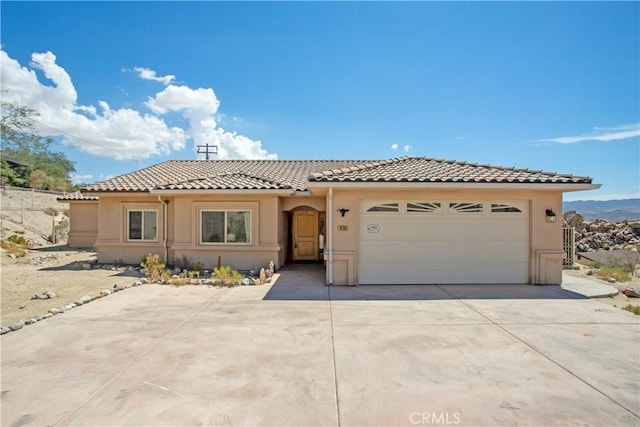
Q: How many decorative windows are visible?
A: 4